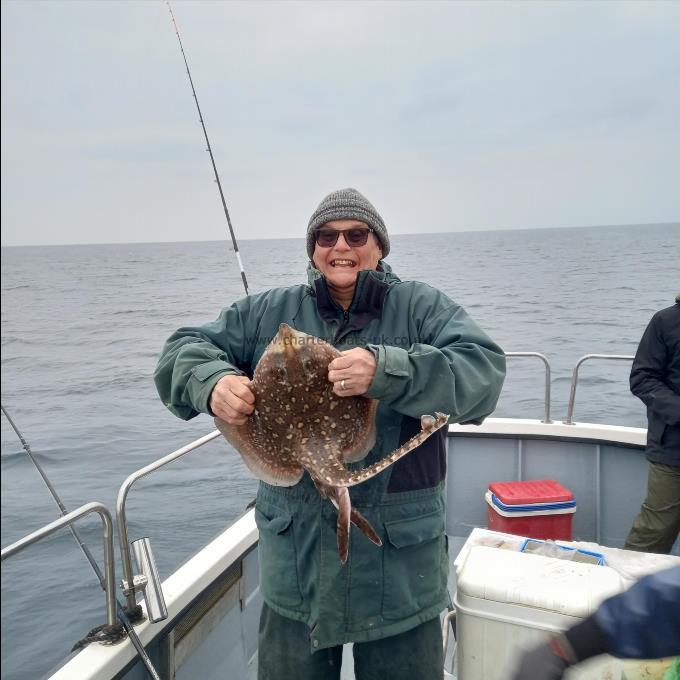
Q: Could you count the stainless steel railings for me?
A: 4